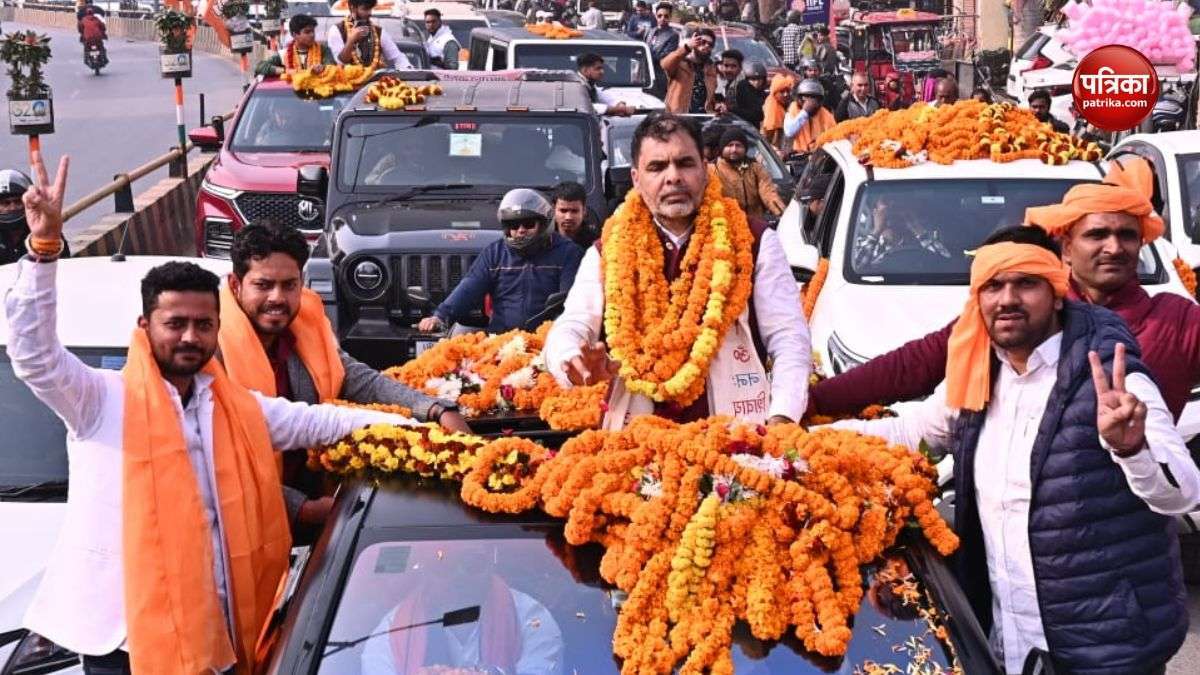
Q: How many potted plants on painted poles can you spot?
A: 4